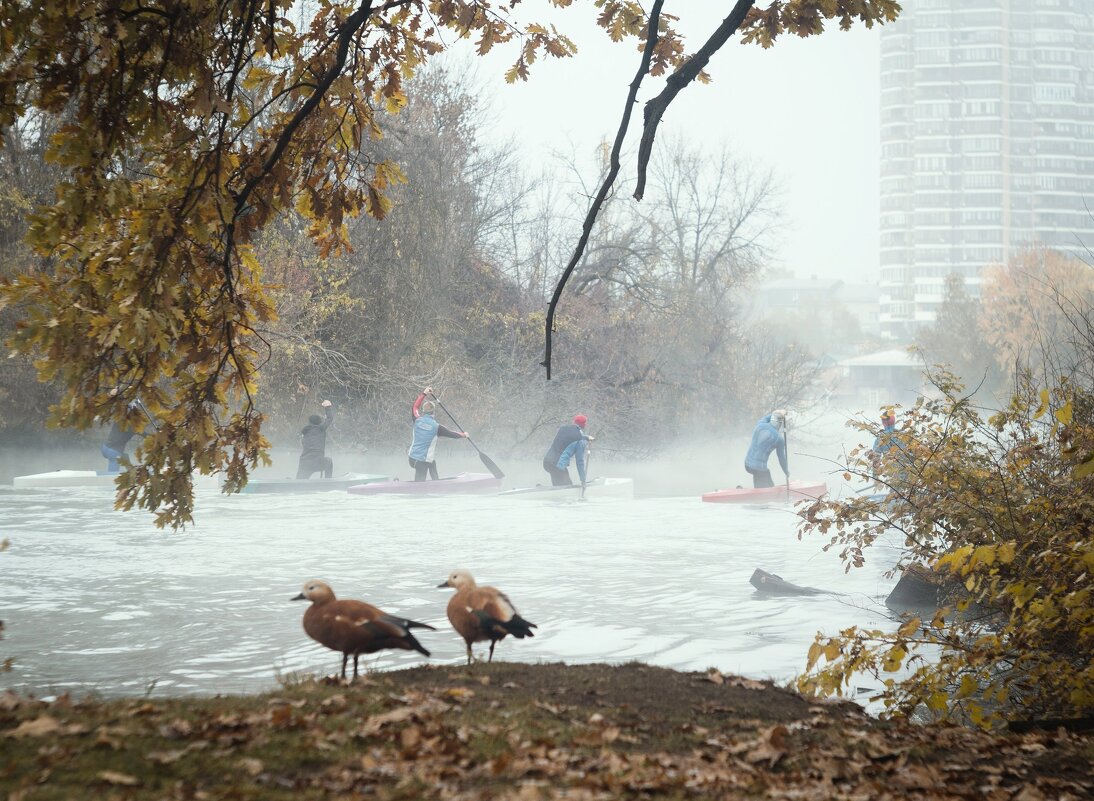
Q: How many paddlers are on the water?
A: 6